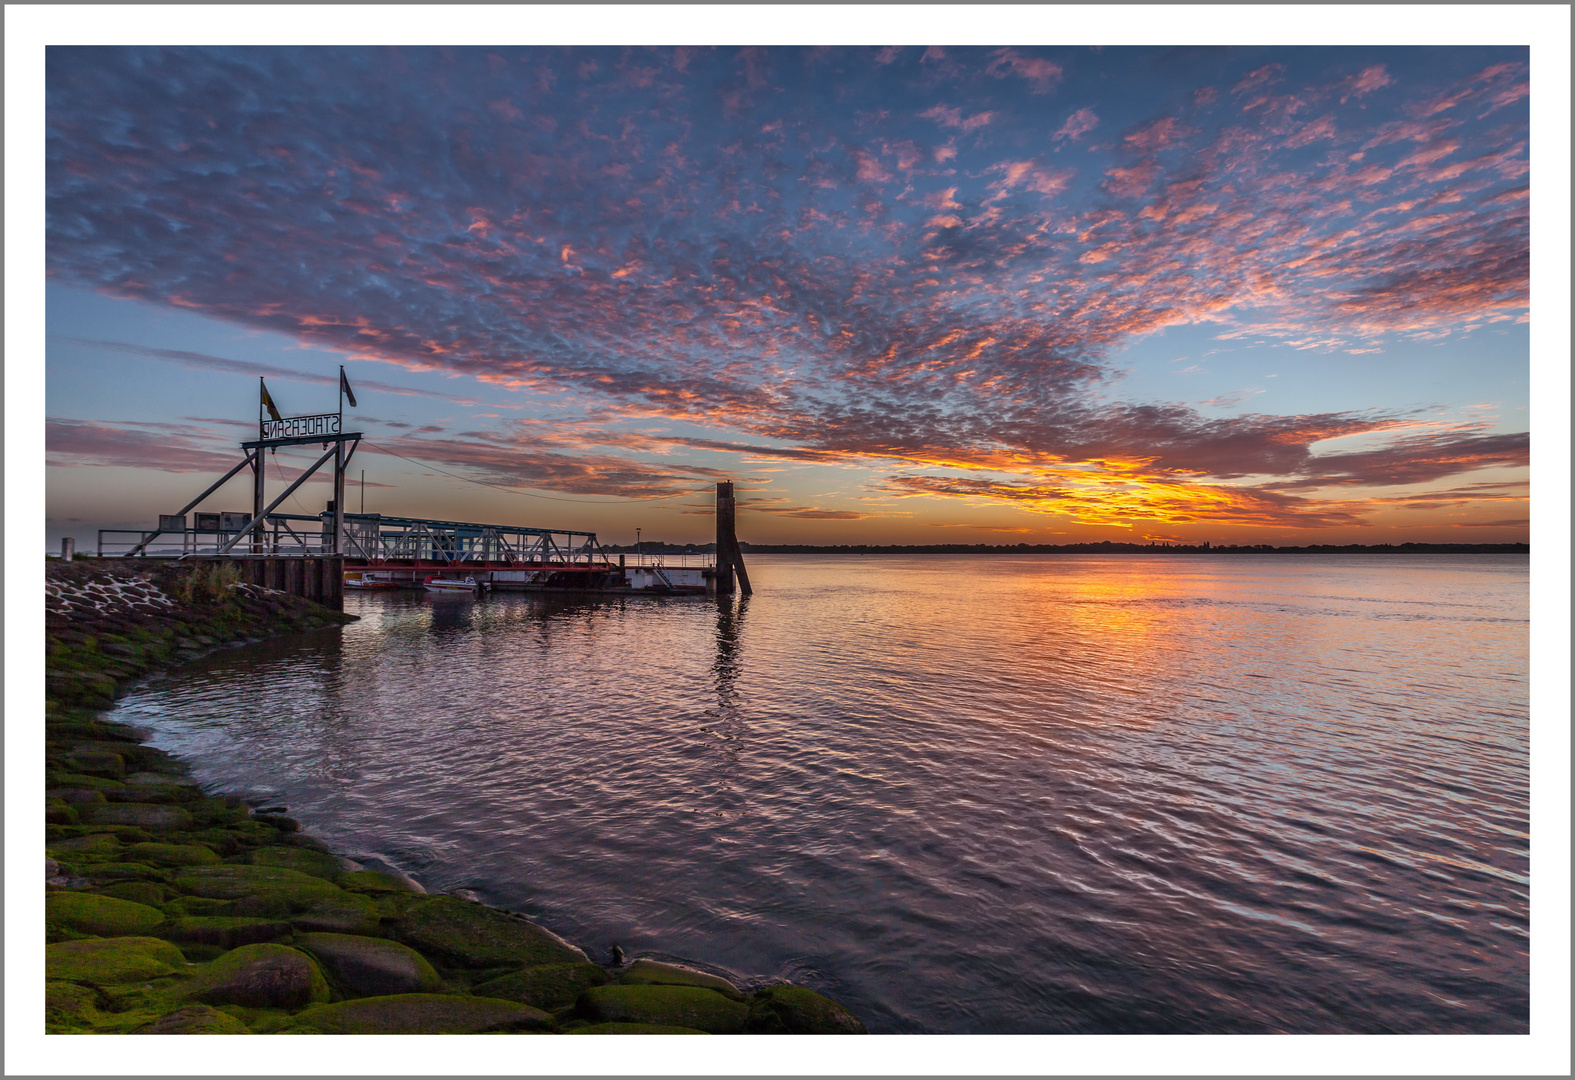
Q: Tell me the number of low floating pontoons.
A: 1